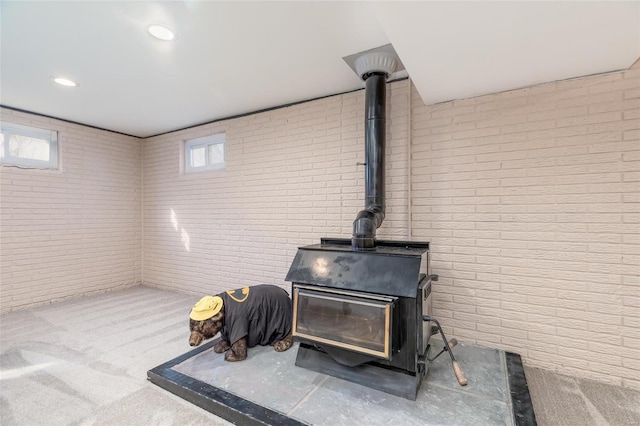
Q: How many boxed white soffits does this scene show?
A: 1